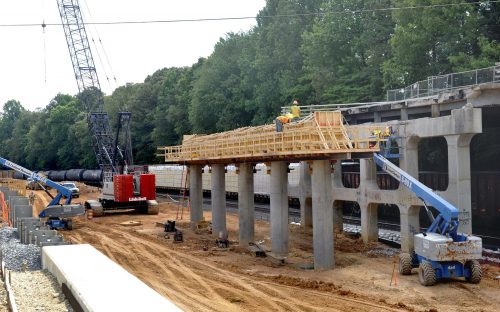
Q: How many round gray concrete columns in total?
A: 5